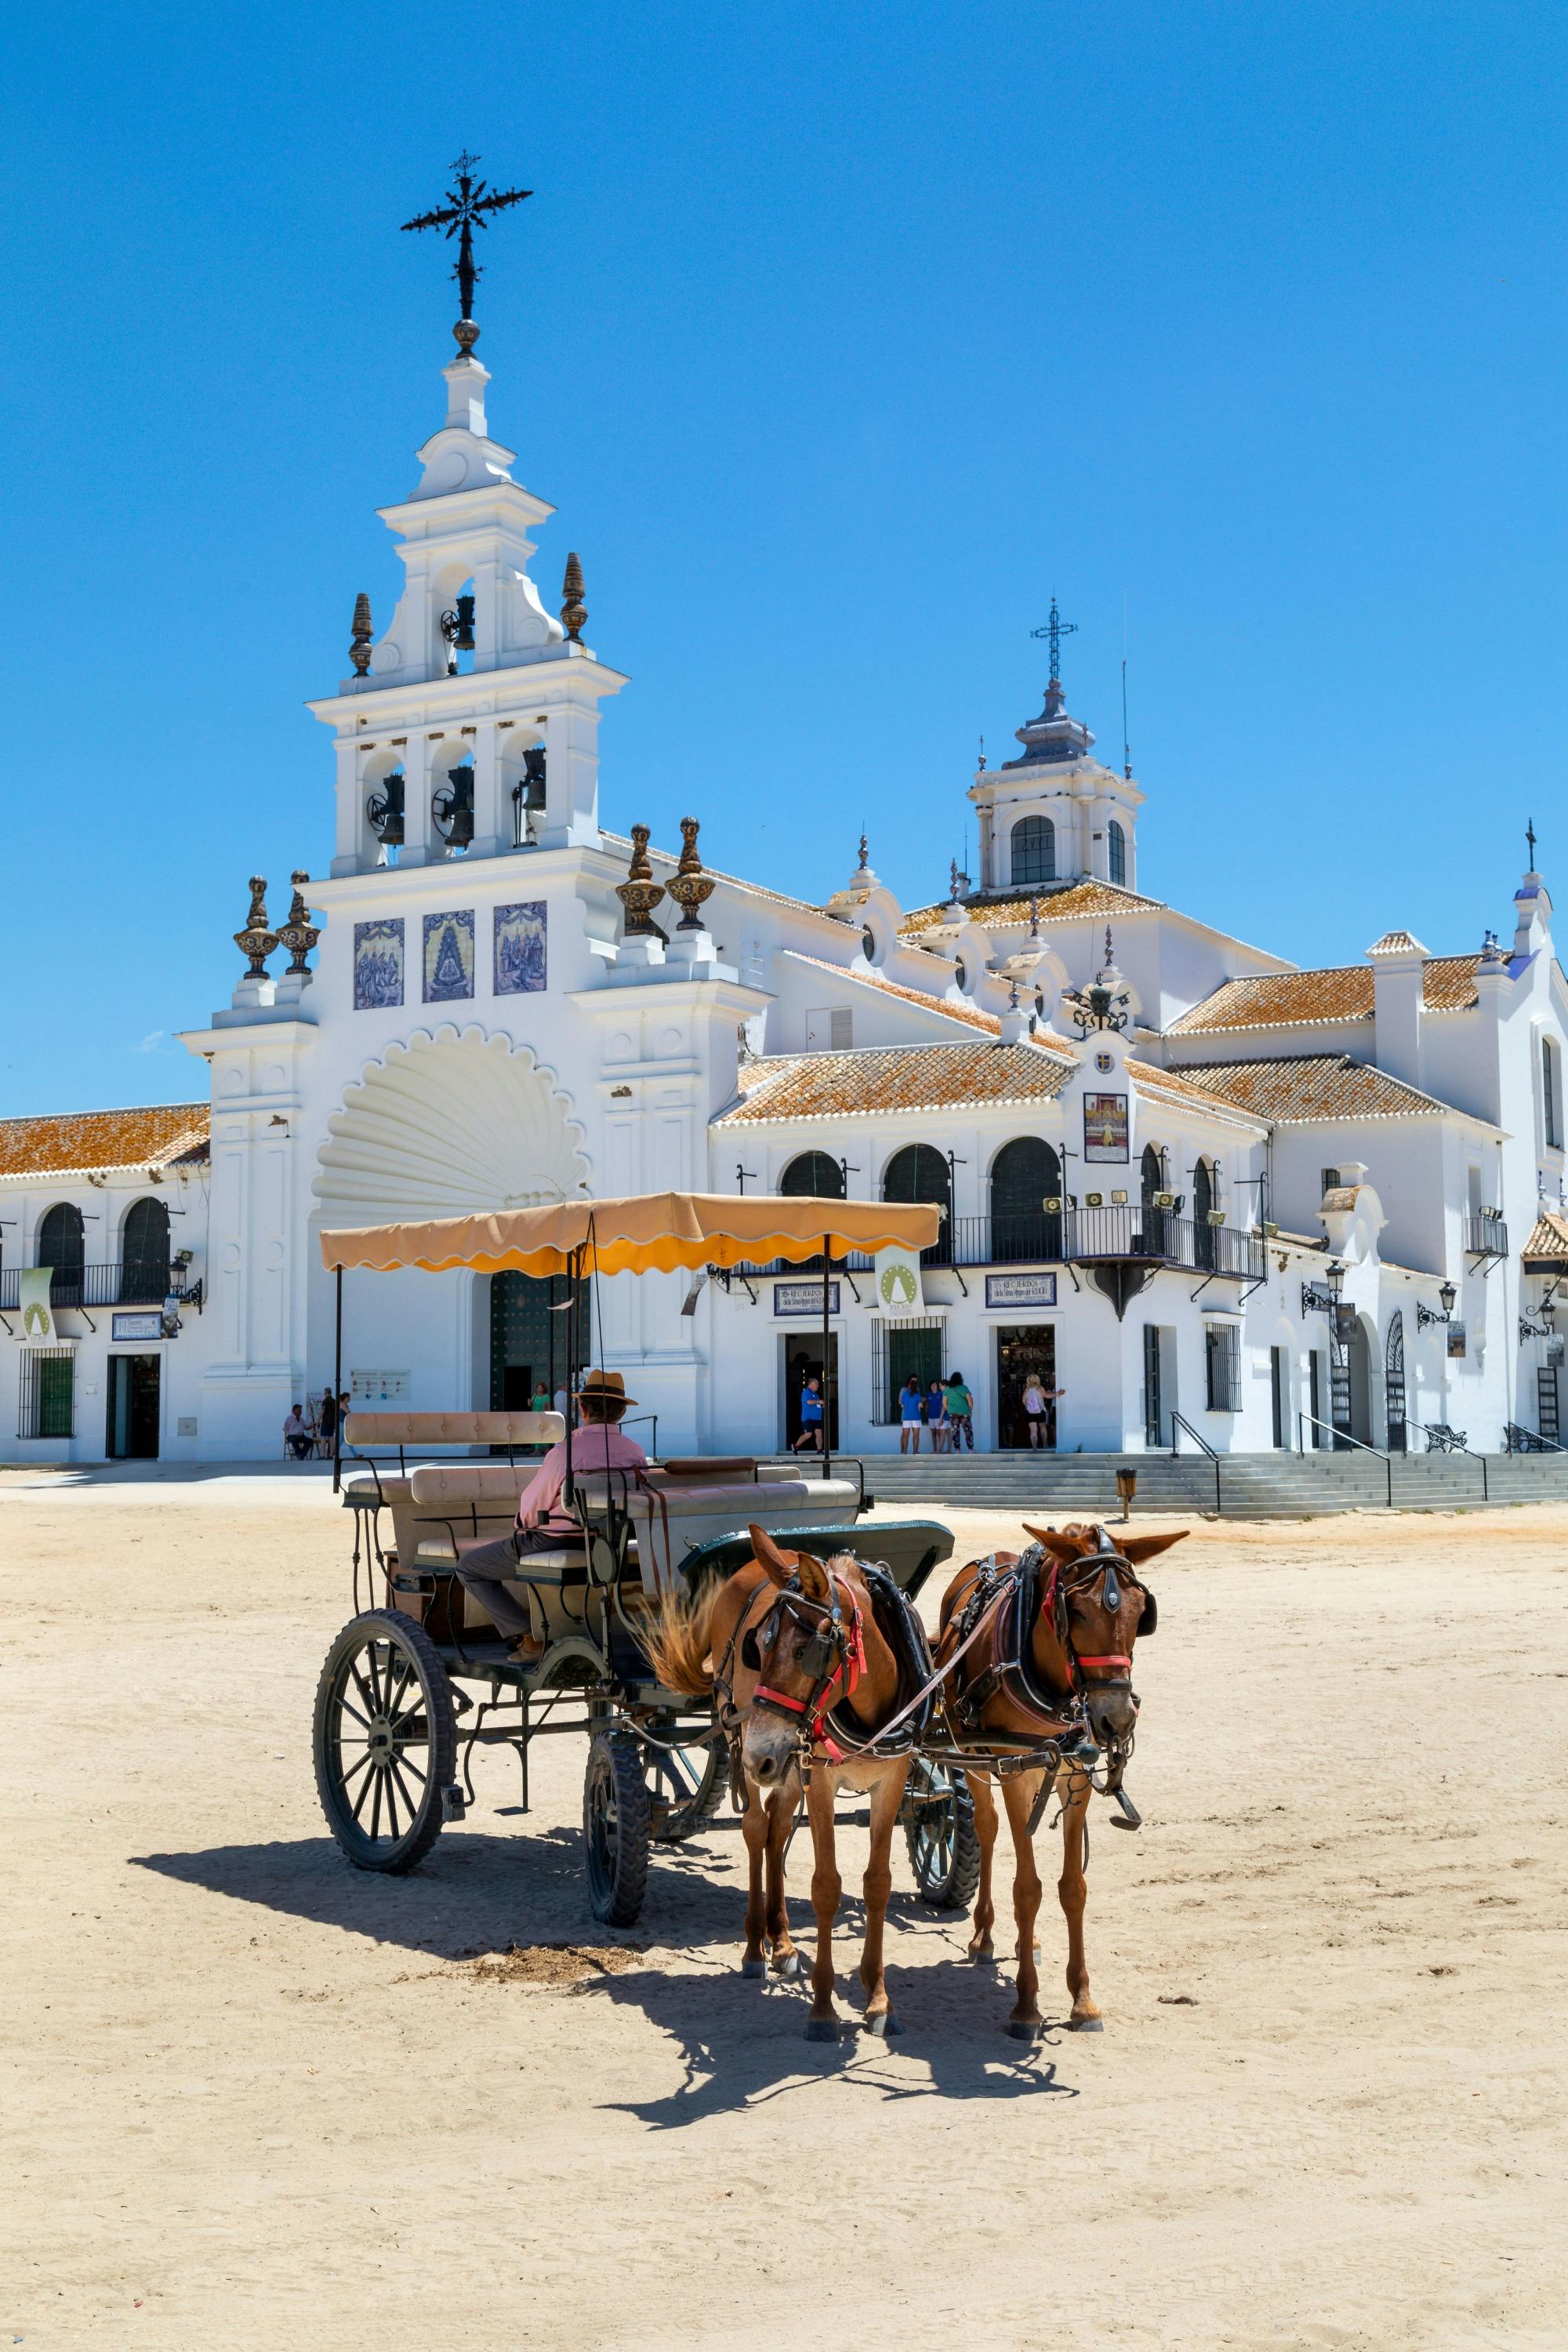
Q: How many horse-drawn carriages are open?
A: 1